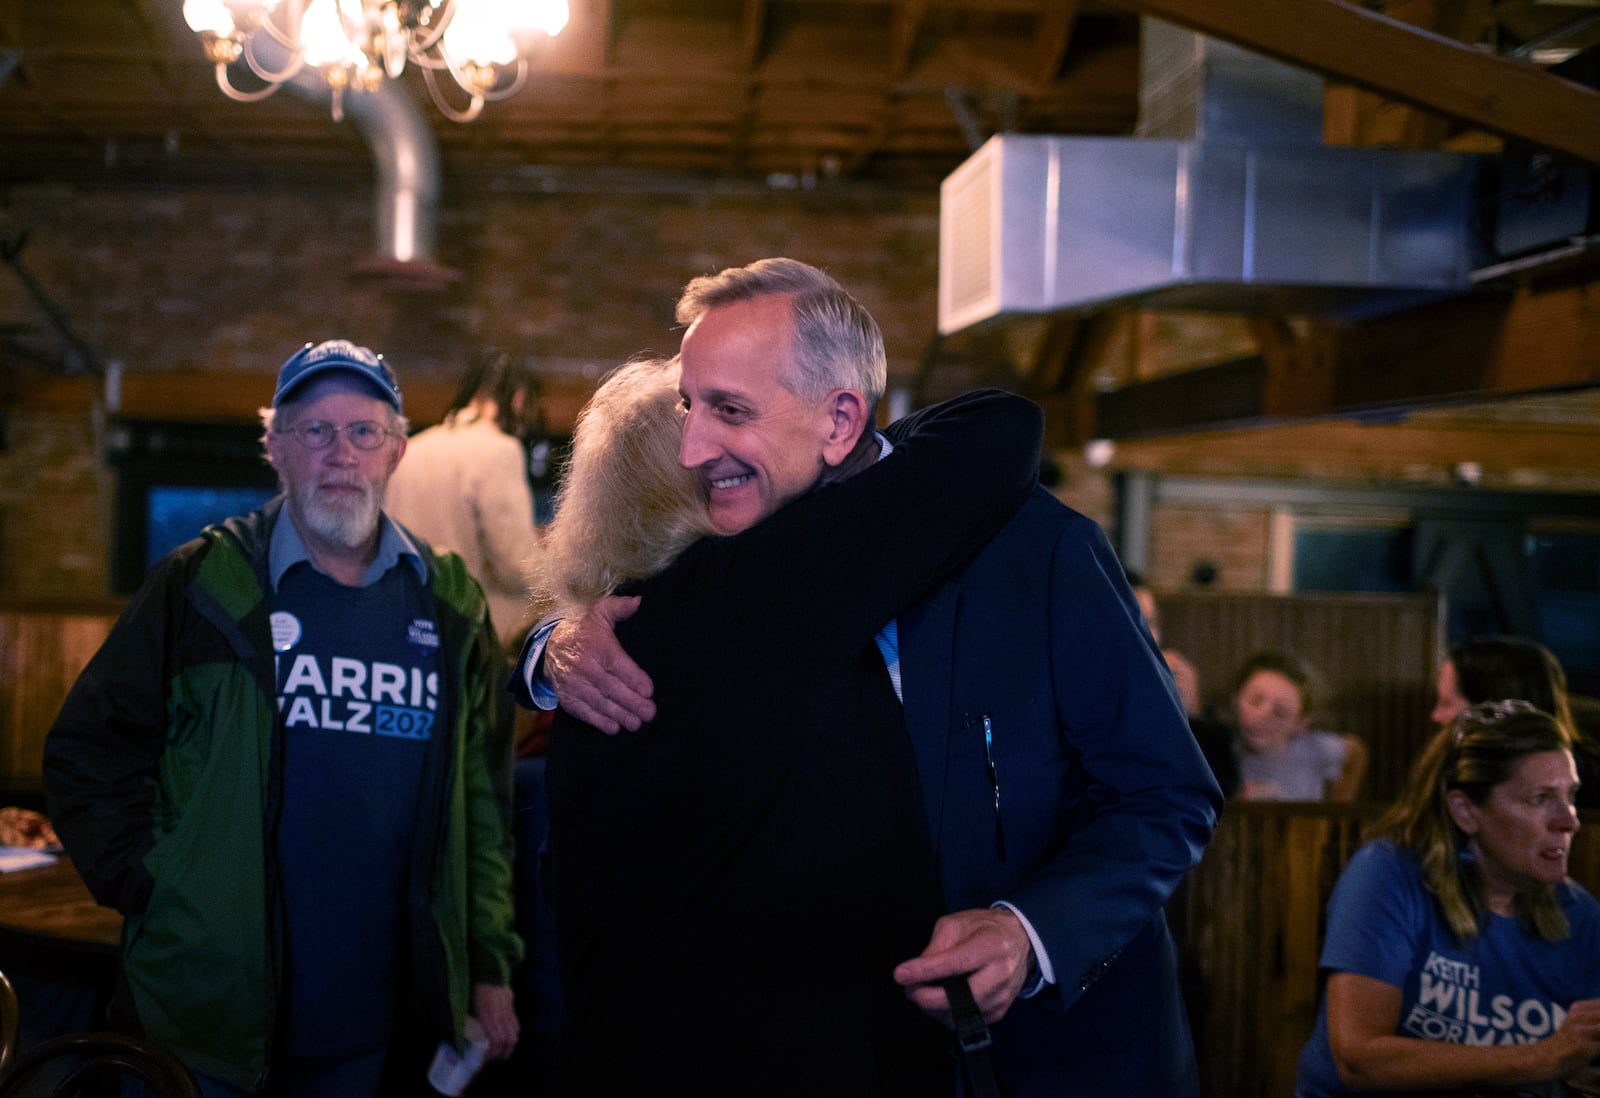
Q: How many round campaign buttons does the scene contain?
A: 2